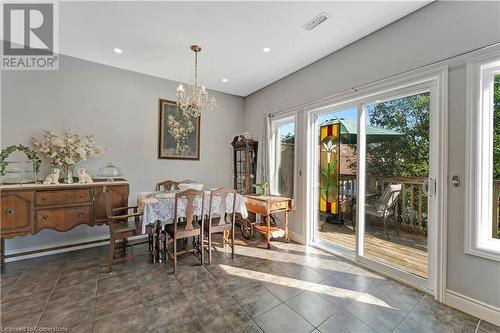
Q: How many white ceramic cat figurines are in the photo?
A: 2